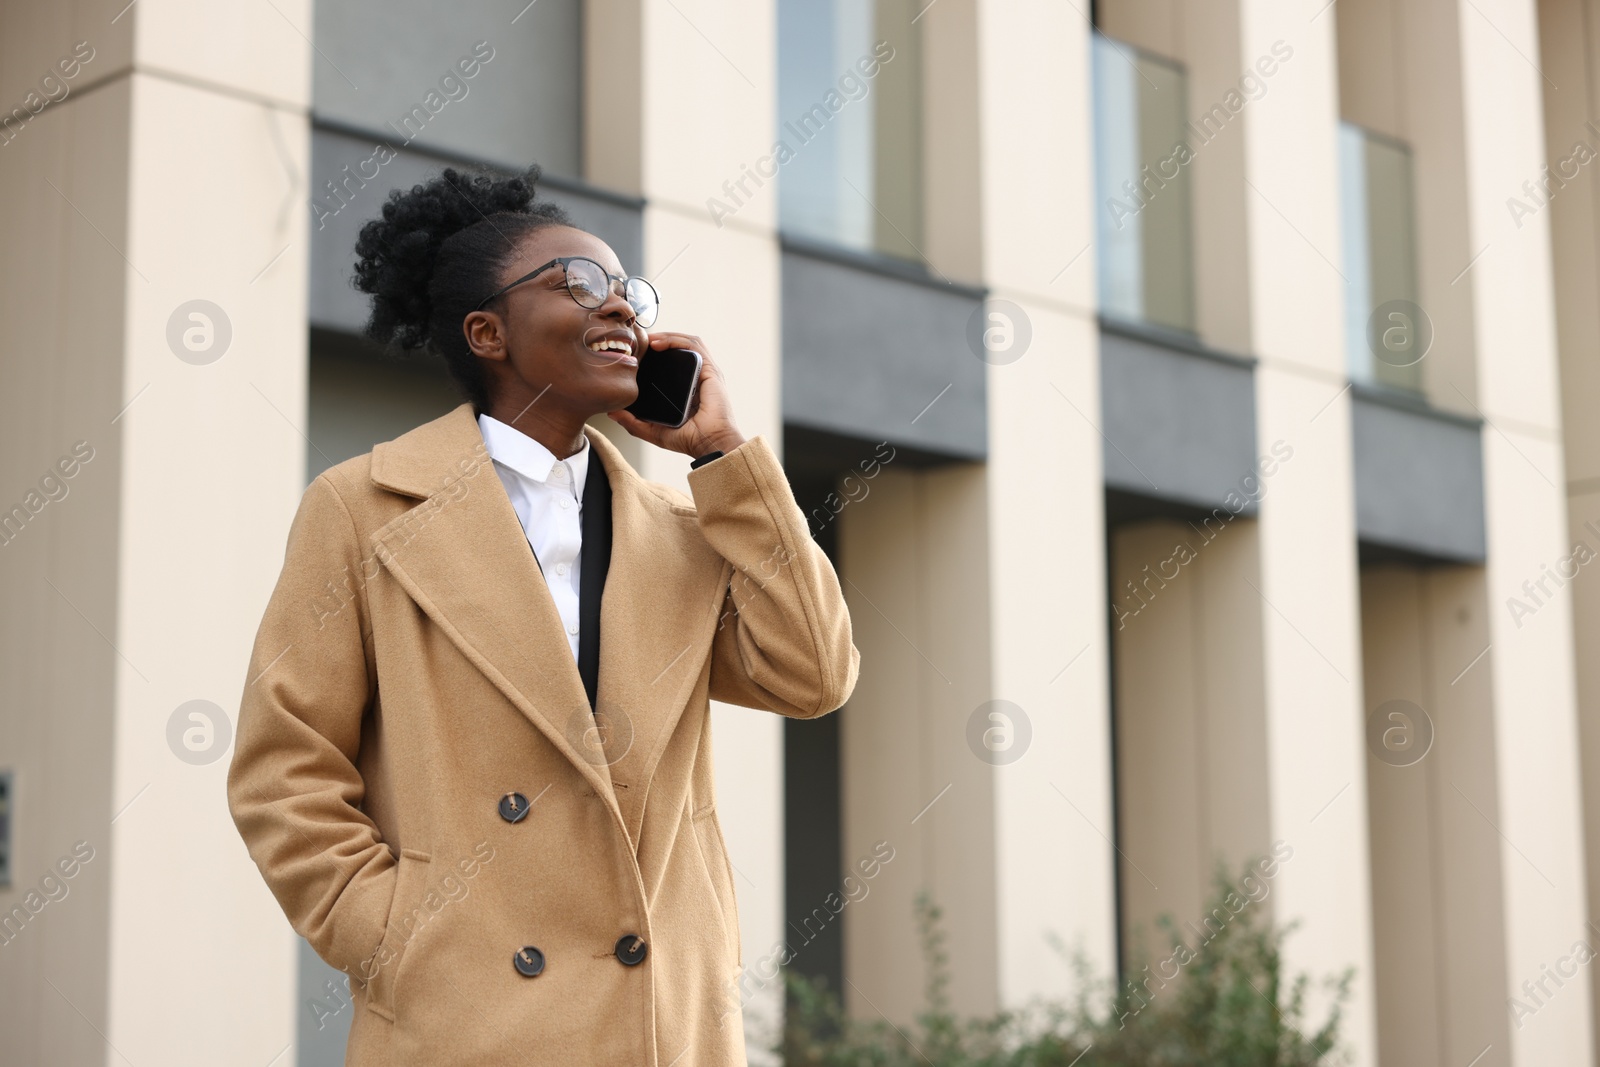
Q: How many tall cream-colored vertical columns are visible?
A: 5